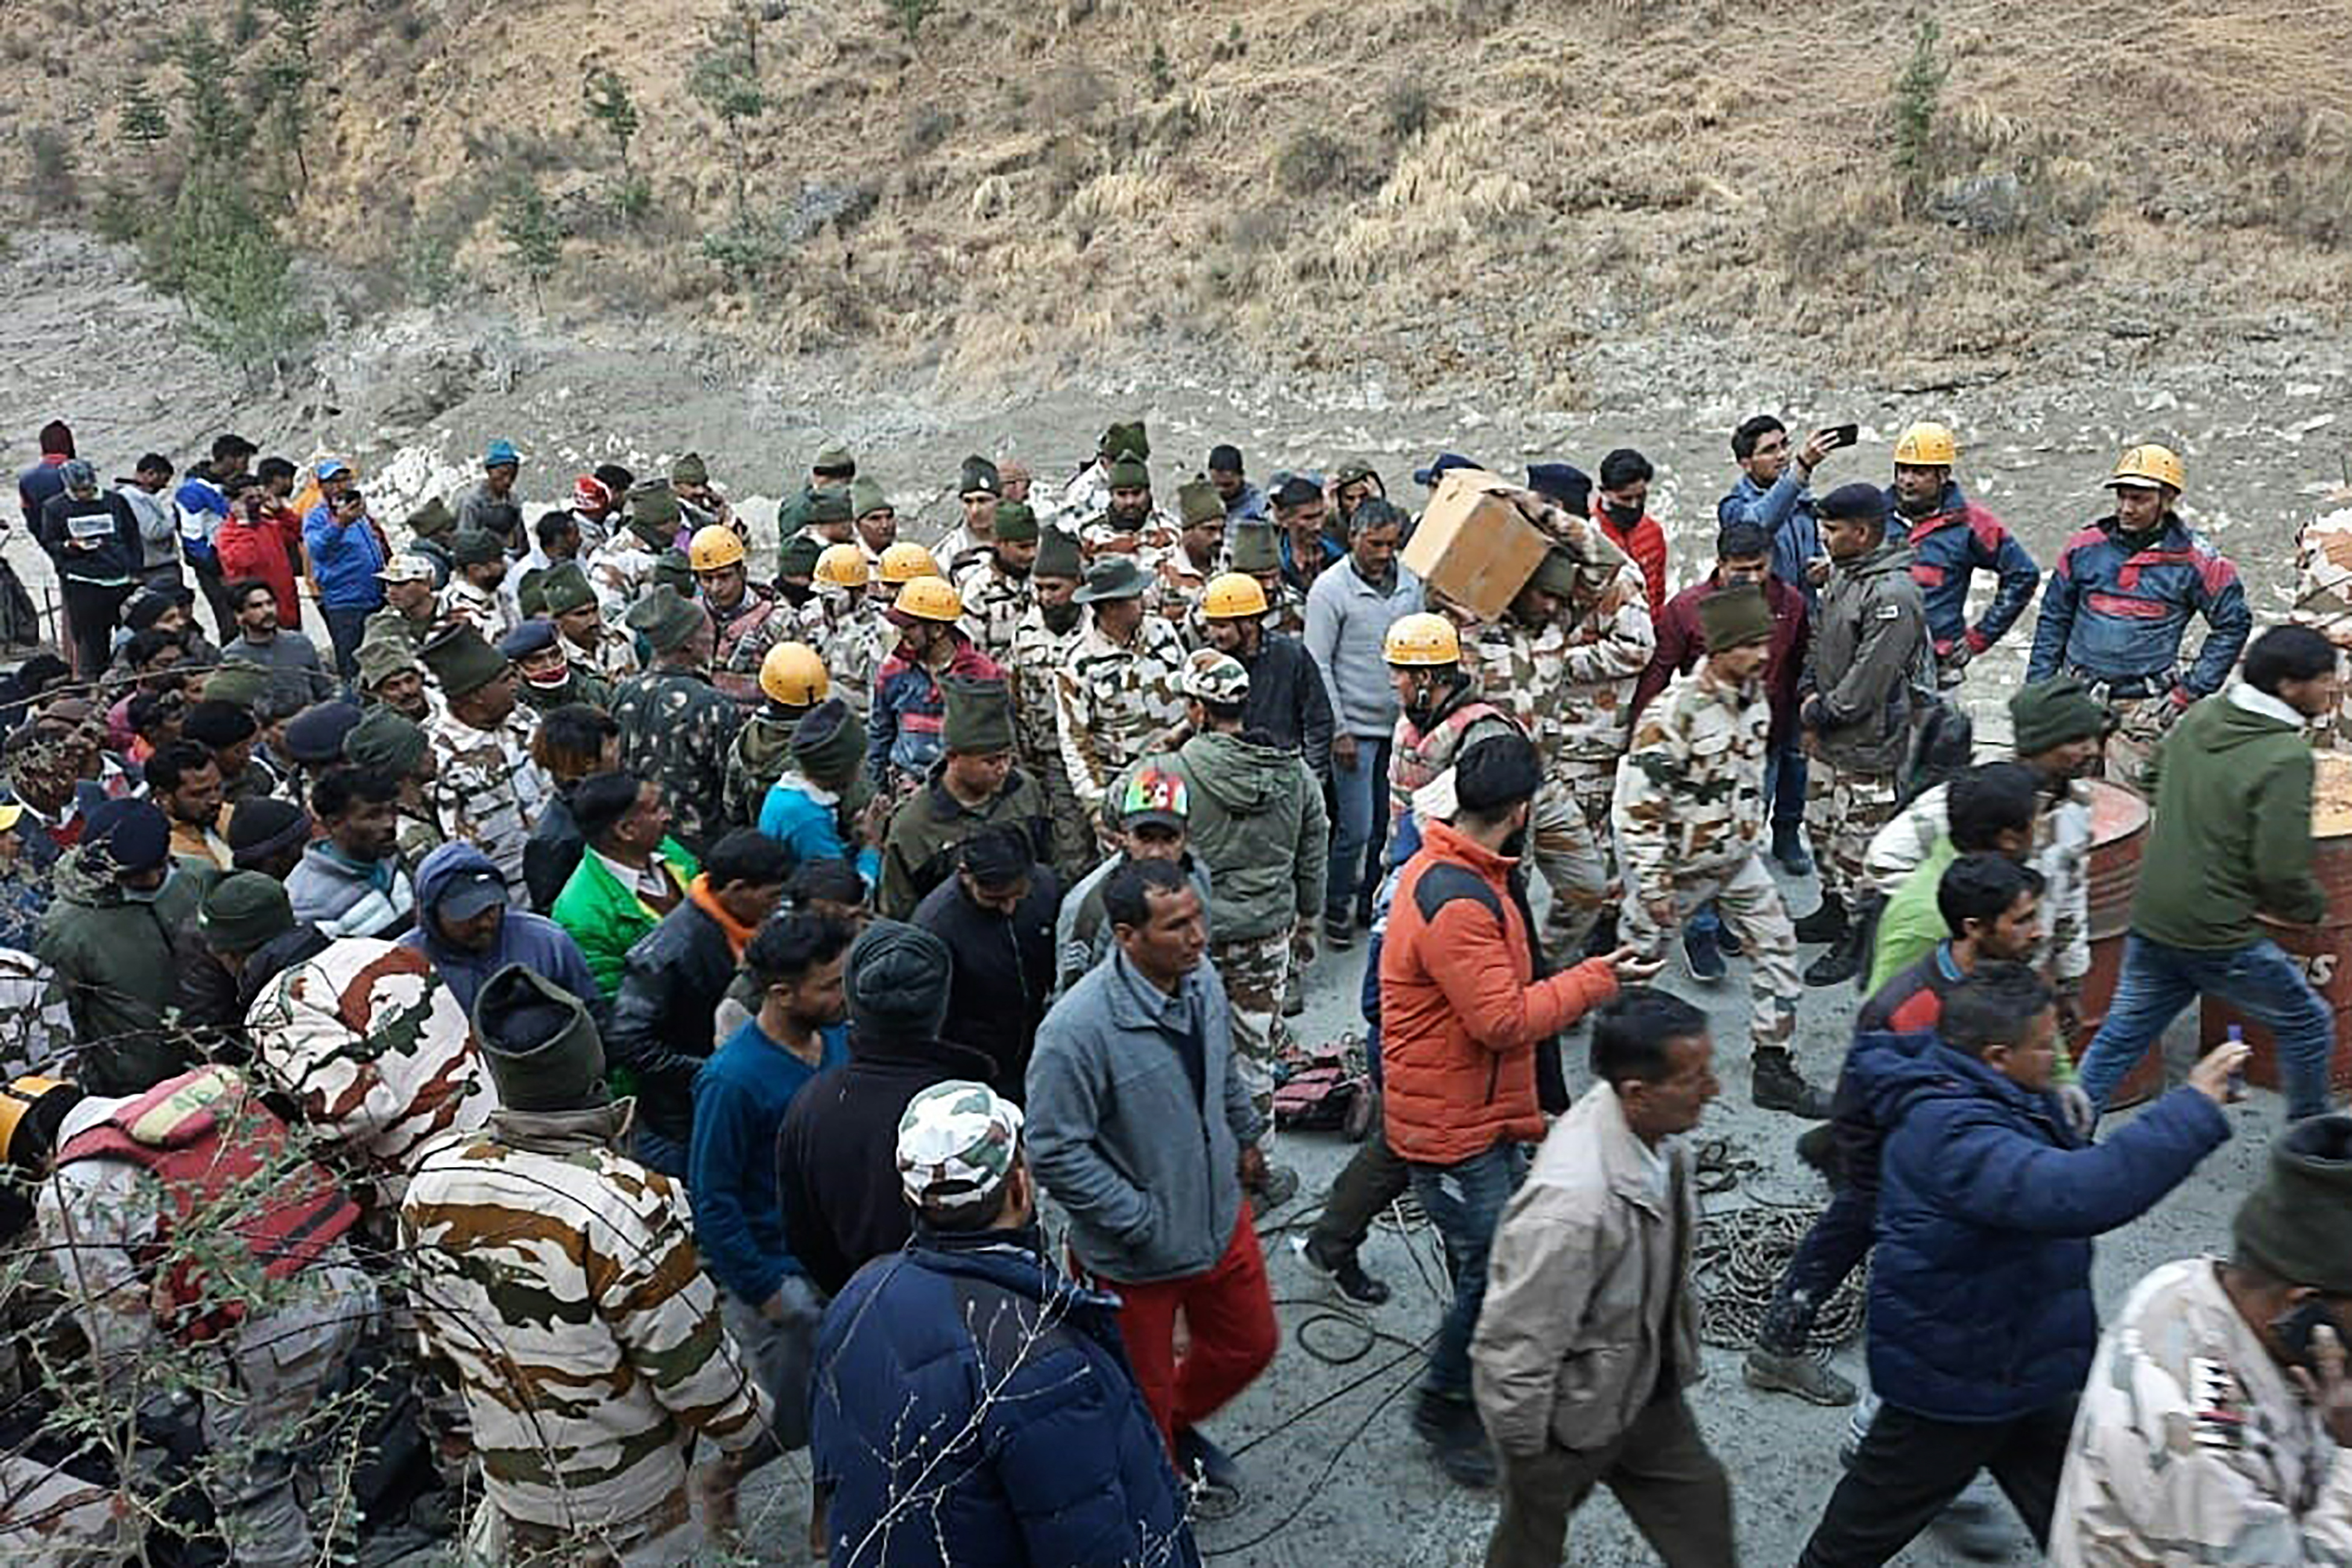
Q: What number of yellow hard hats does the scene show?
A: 9